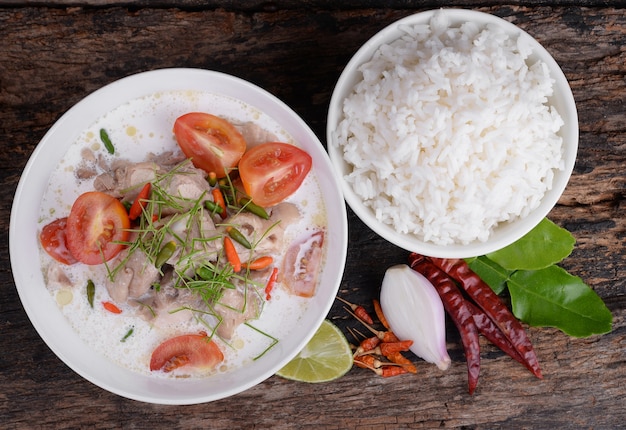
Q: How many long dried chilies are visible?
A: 3